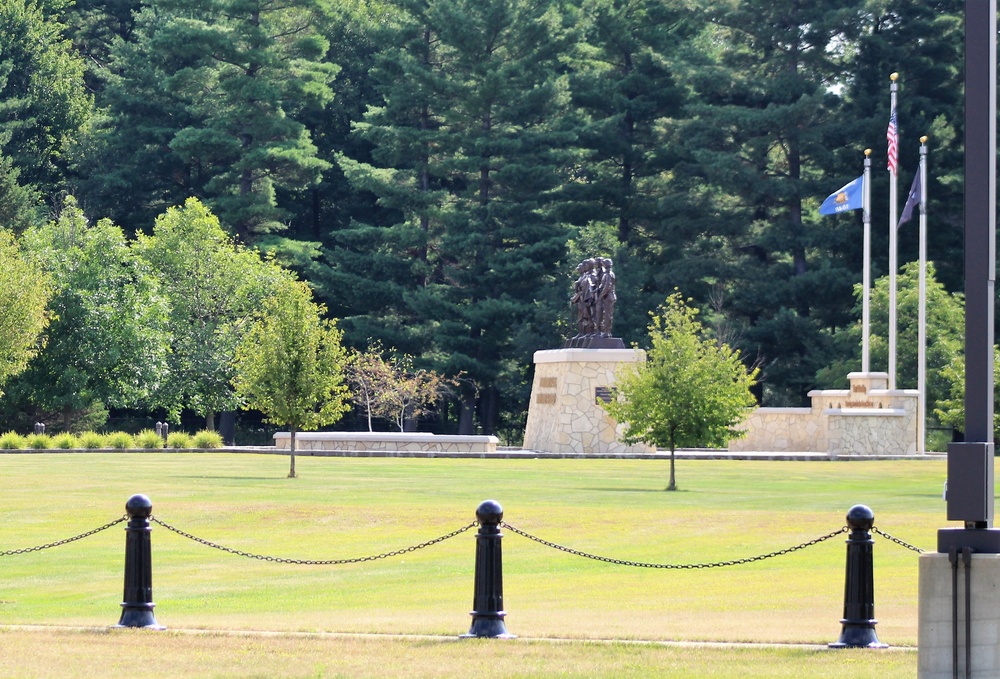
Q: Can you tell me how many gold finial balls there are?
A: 3